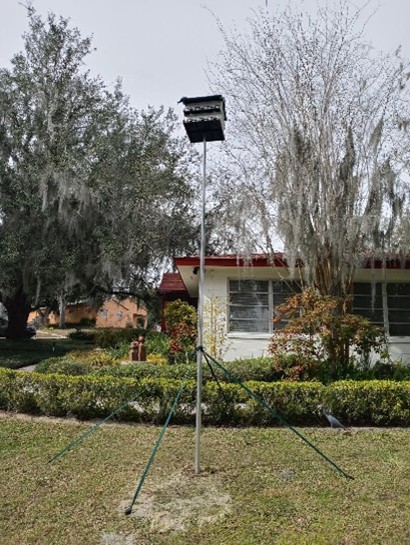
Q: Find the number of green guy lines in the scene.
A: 4